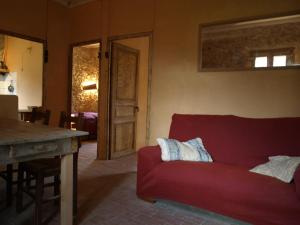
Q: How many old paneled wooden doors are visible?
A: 1